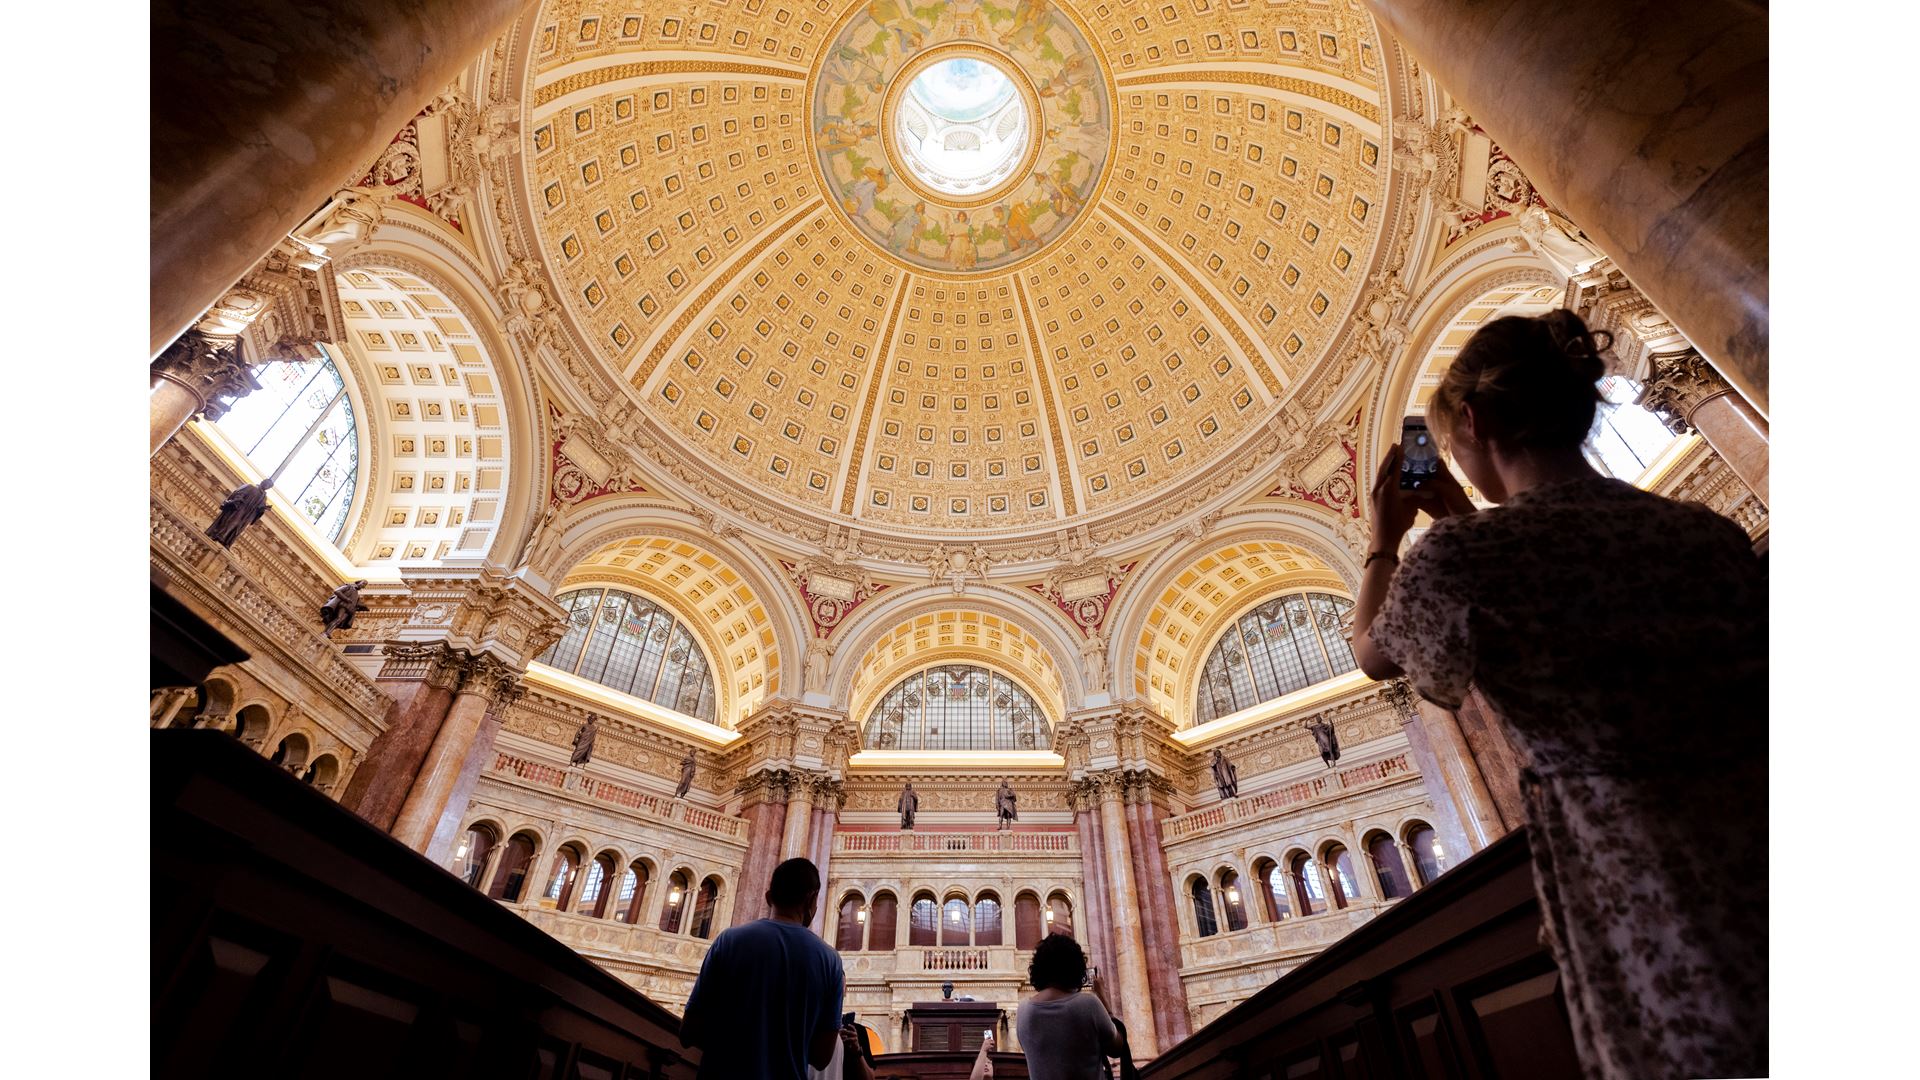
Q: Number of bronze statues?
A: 8